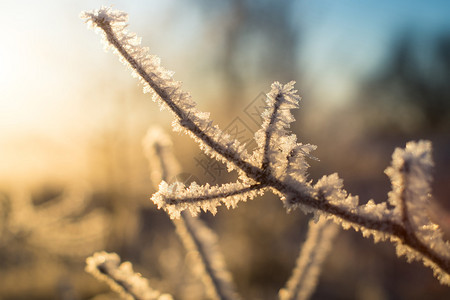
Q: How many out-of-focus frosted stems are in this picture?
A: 3